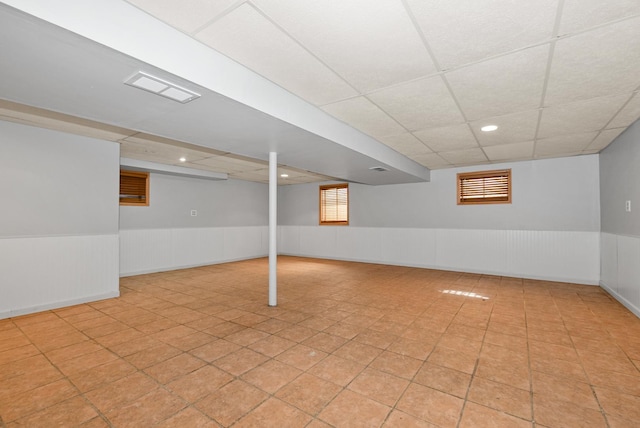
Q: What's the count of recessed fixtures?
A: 3